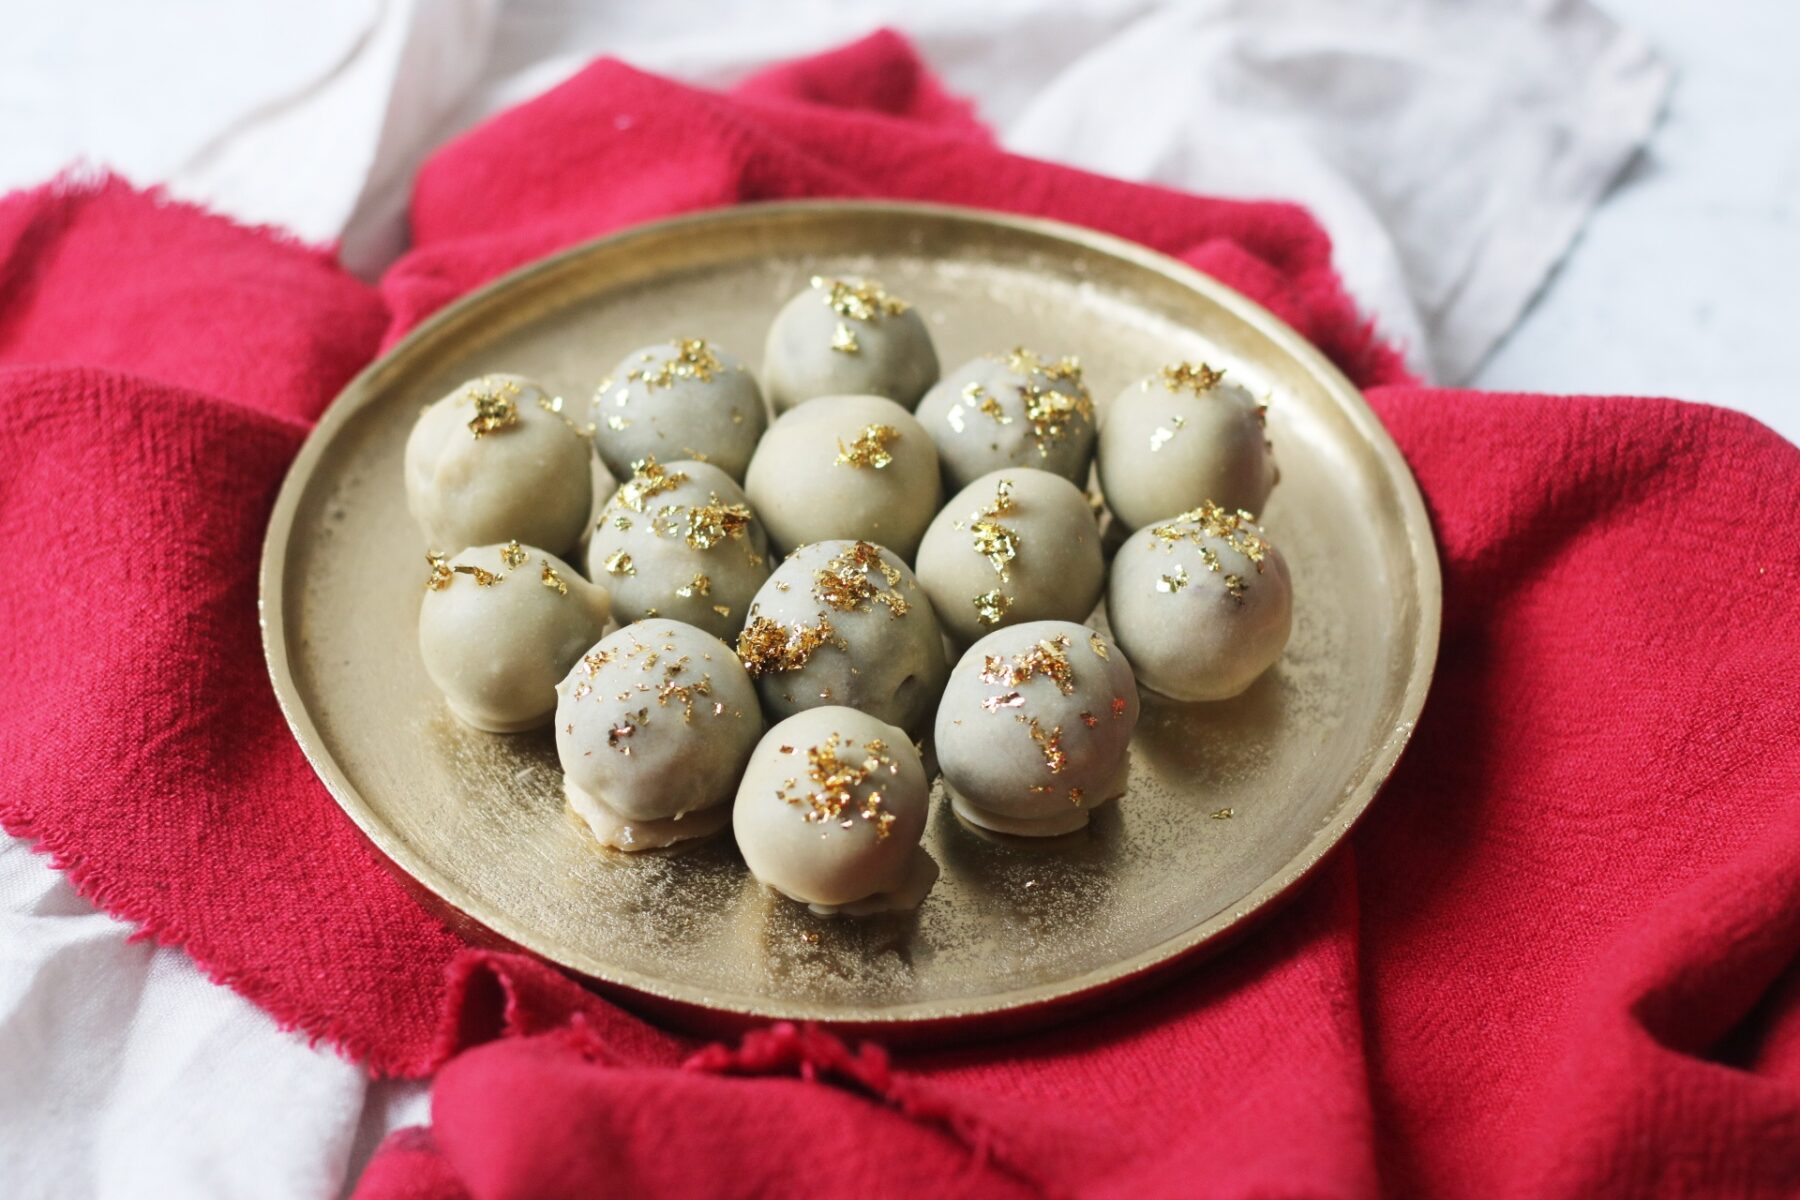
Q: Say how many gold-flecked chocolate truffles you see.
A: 14